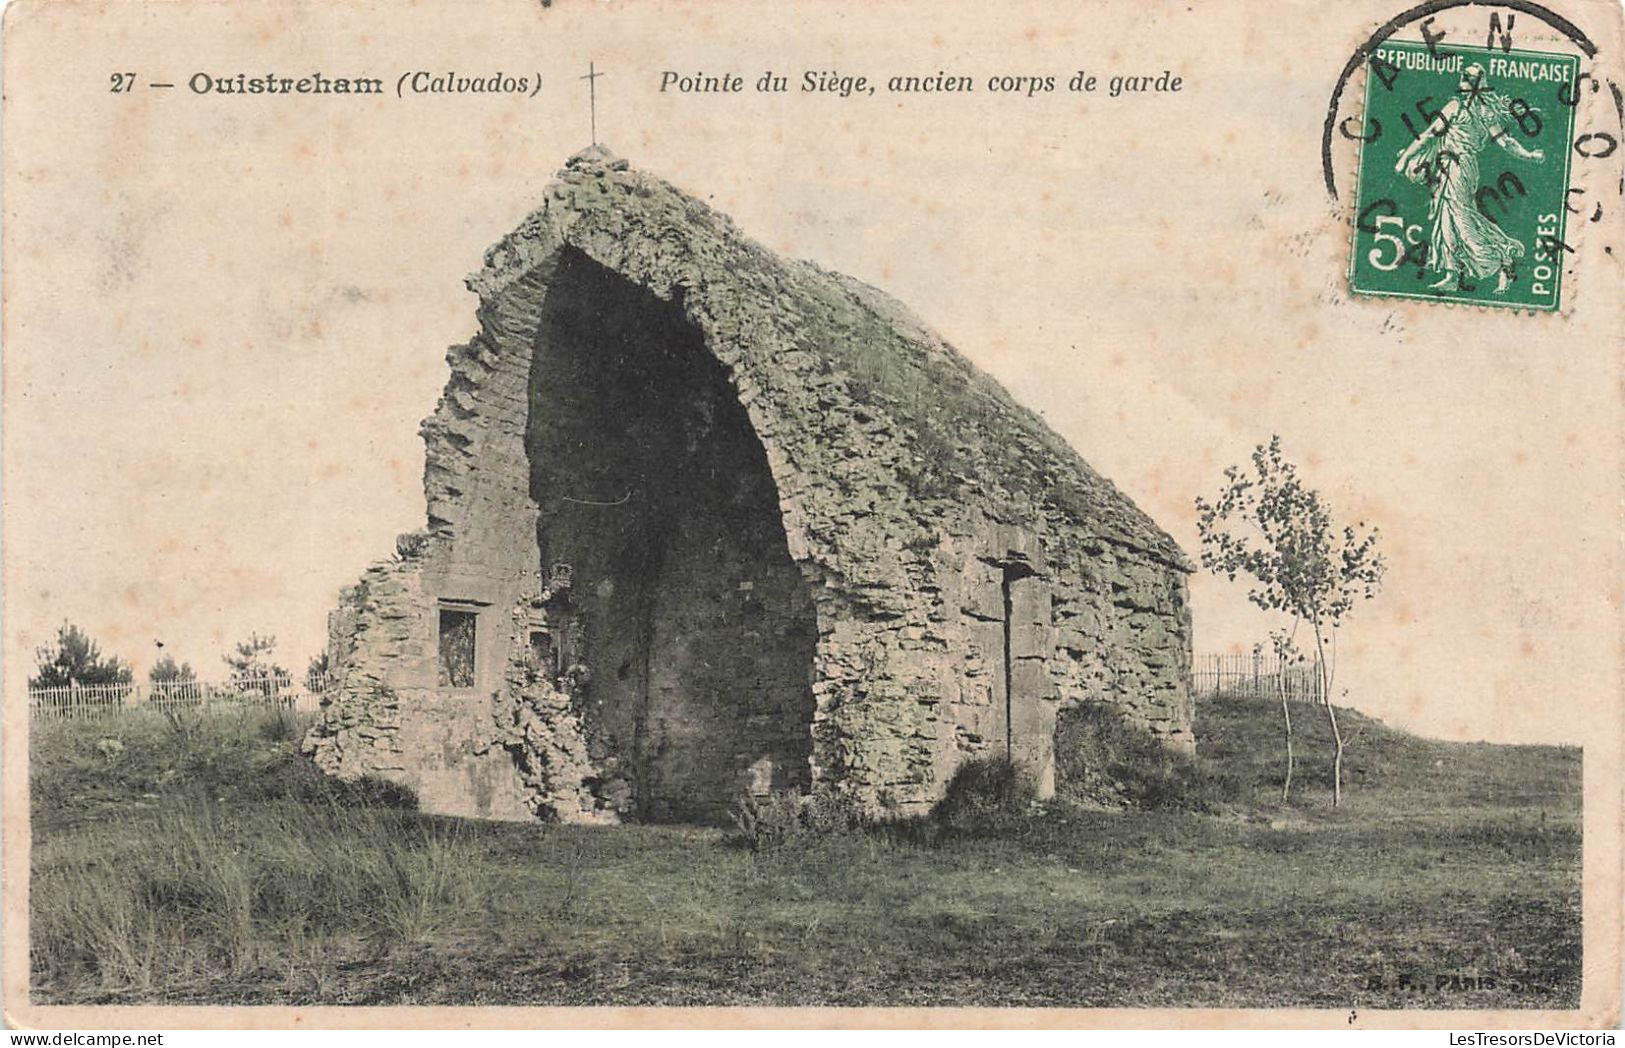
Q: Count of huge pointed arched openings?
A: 1